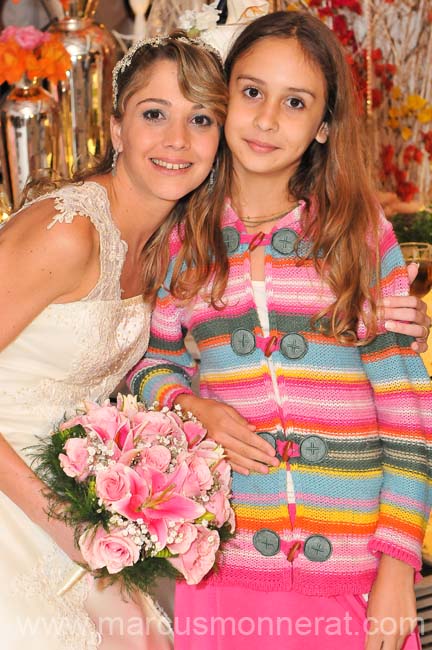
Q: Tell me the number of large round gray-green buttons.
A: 8